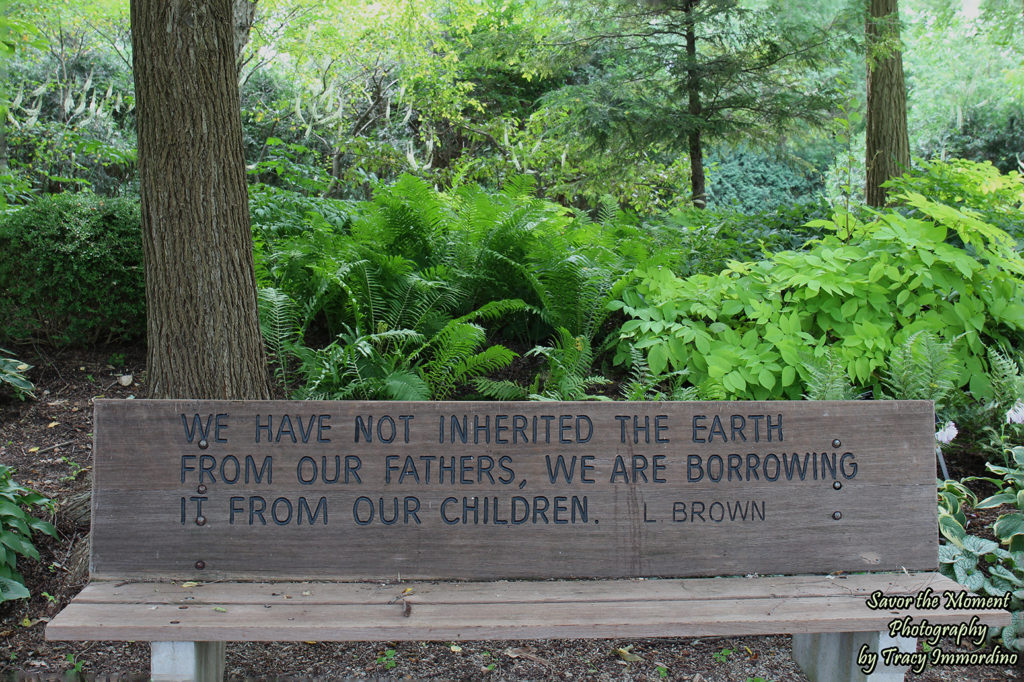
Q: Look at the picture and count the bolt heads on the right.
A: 3